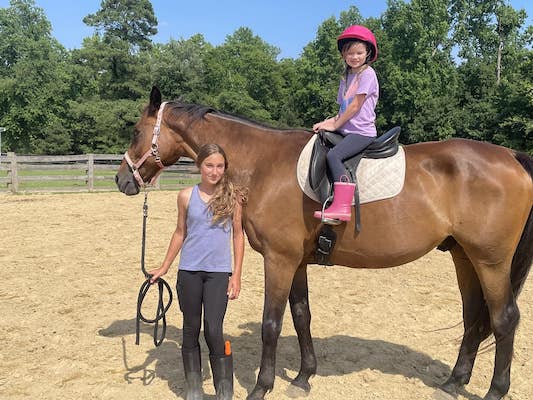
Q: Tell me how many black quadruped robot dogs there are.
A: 0